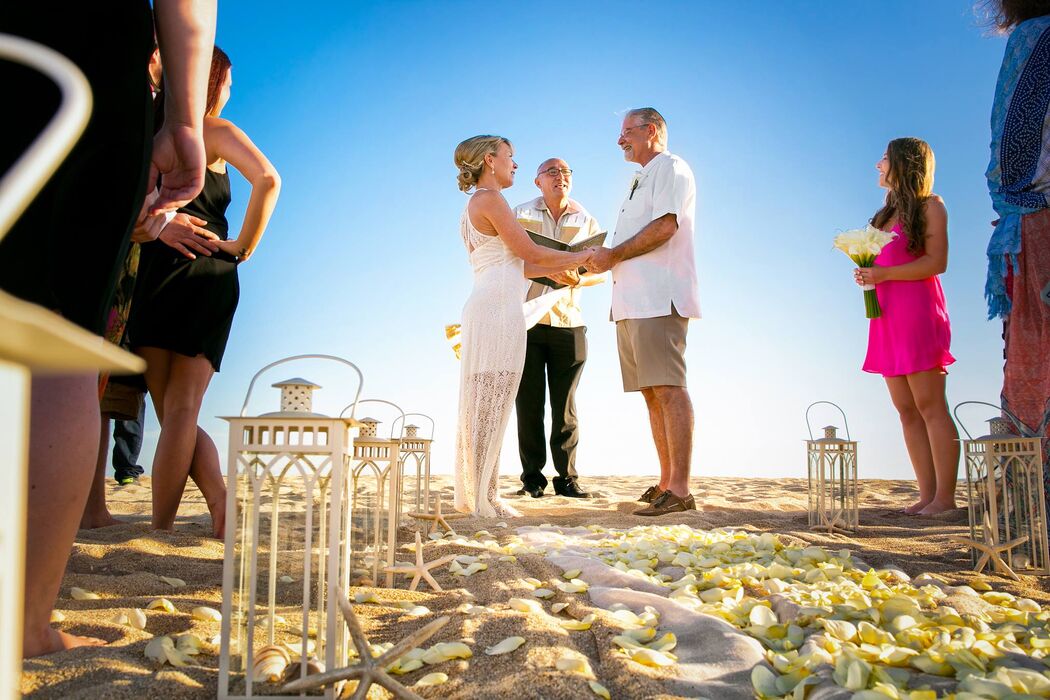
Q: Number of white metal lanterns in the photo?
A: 6